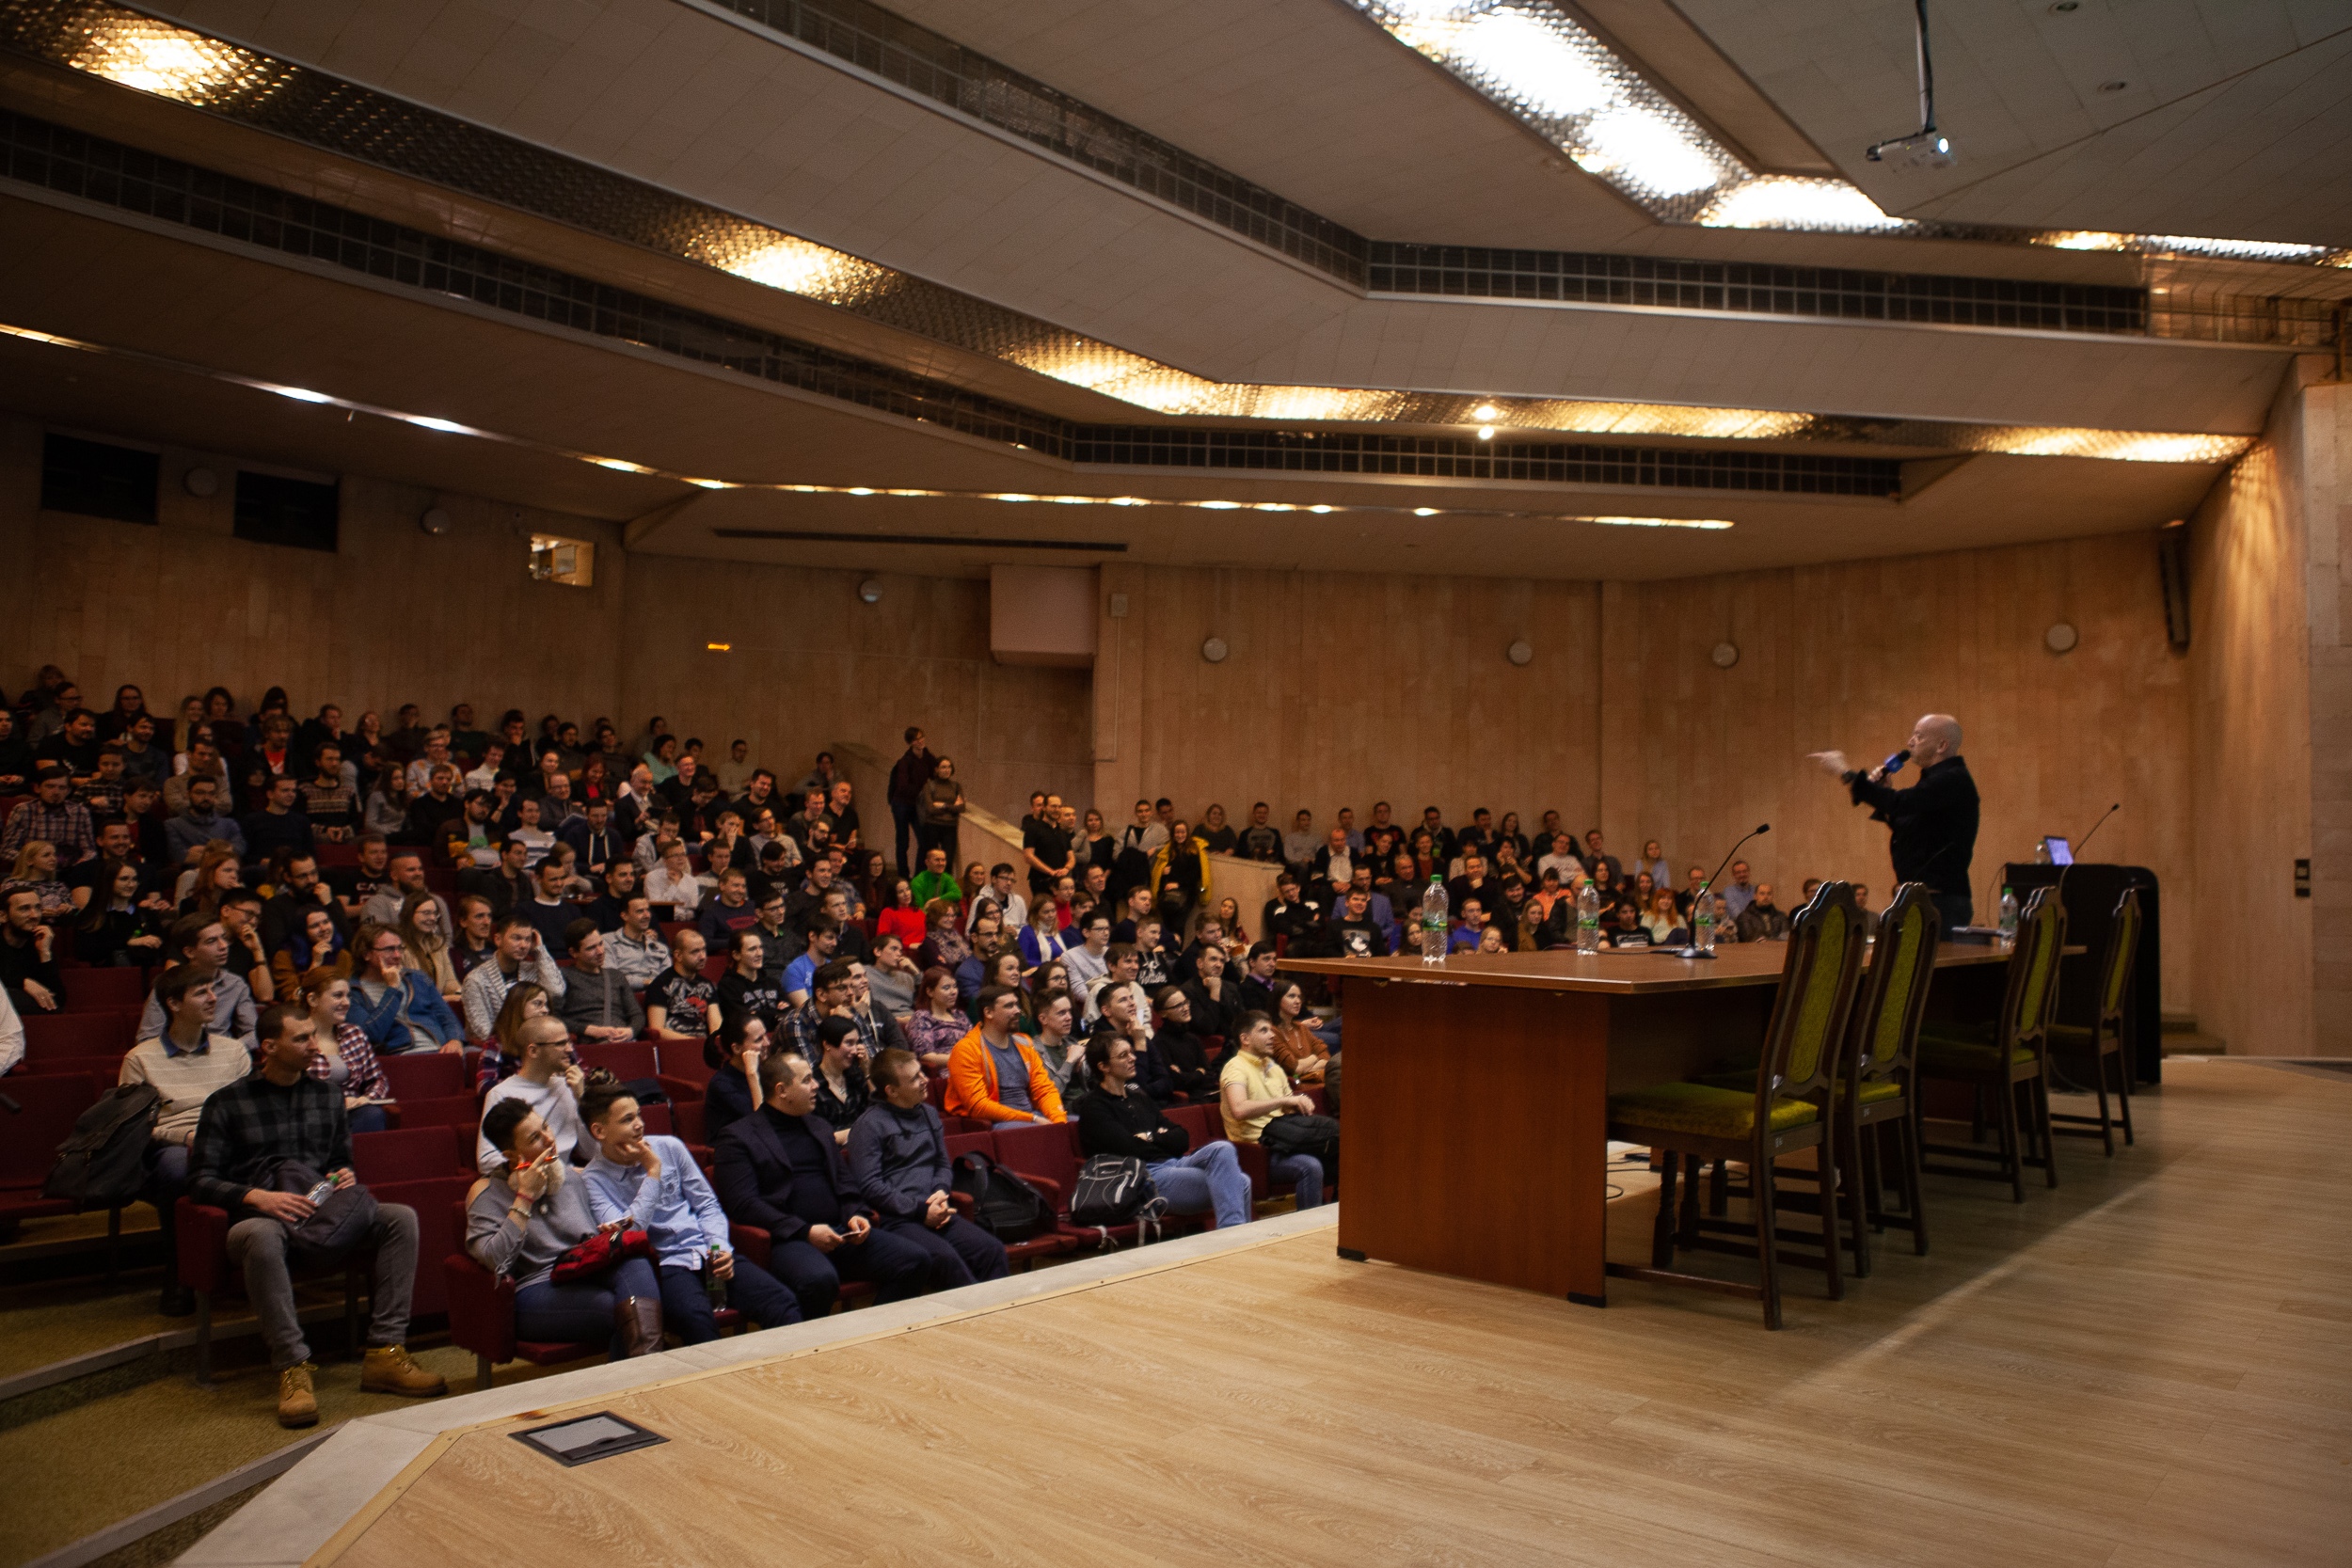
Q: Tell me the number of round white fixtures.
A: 7